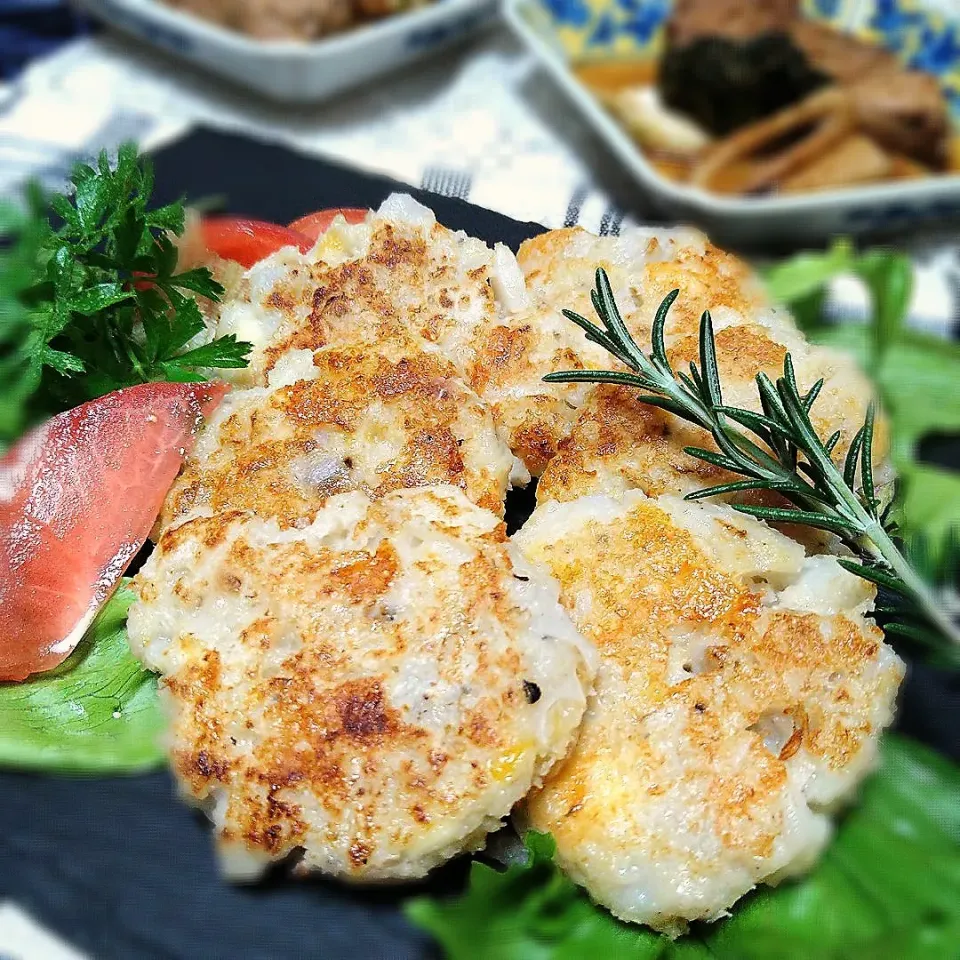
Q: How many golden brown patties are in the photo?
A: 6